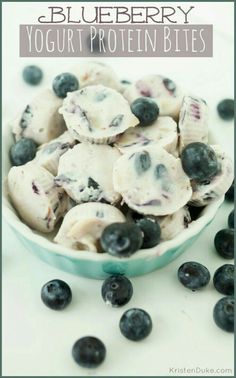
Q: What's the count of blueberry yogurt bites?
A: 13